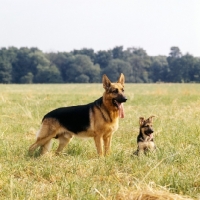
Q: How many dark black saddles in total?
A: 1